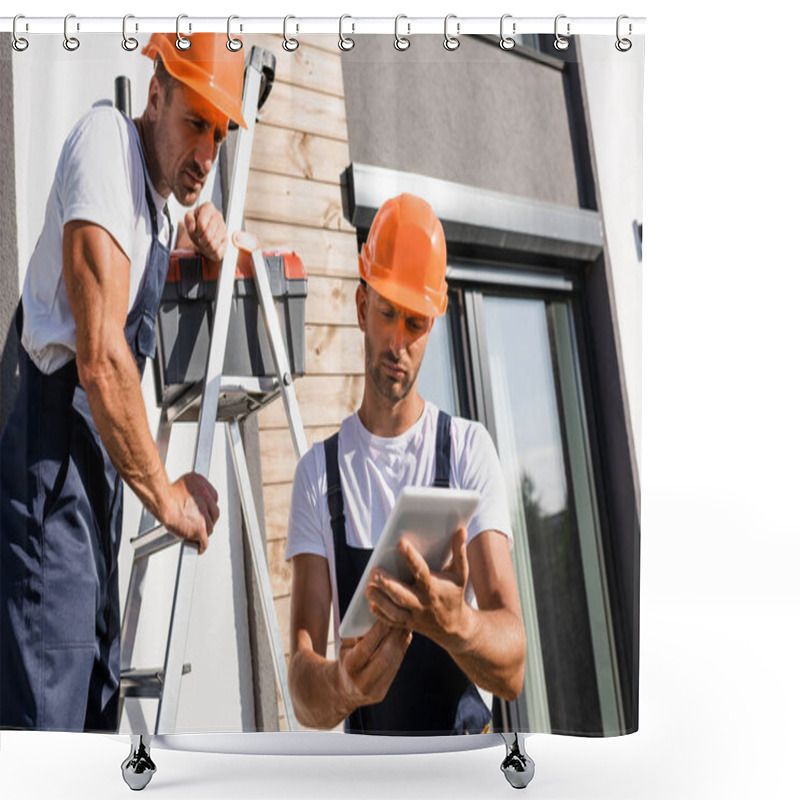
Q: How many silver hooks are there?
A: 12